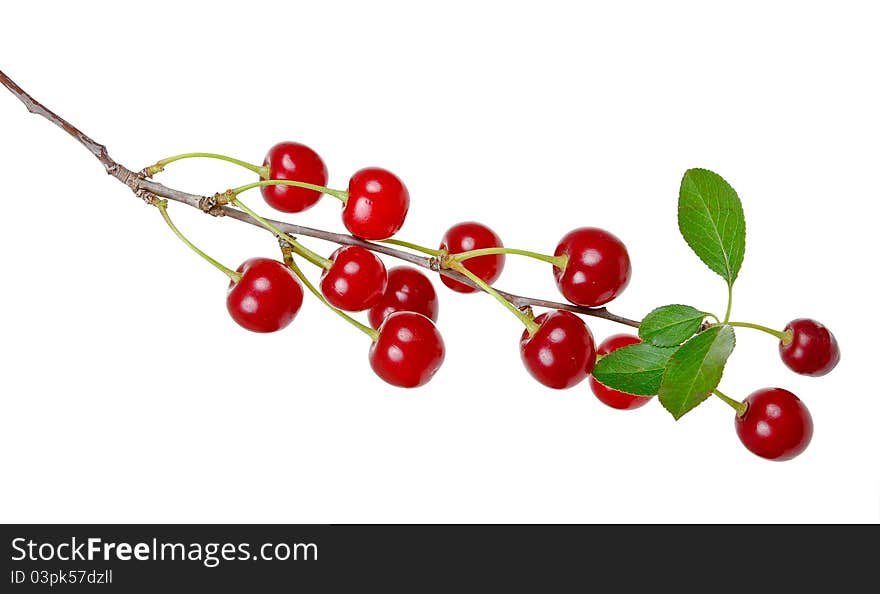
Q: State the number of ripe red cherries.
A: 12